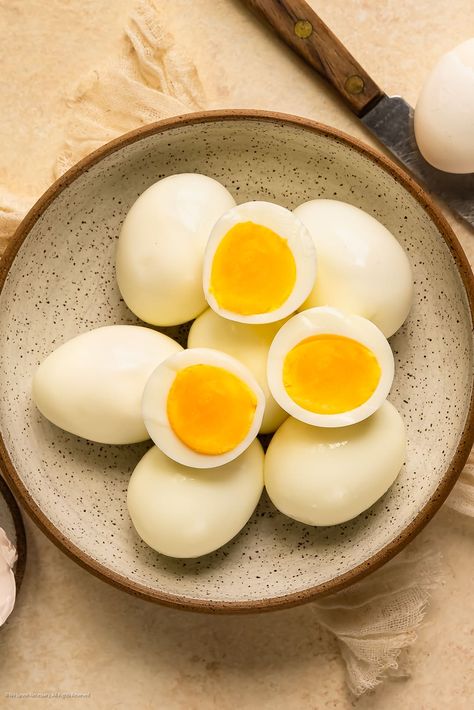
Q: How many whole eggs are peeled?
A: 6